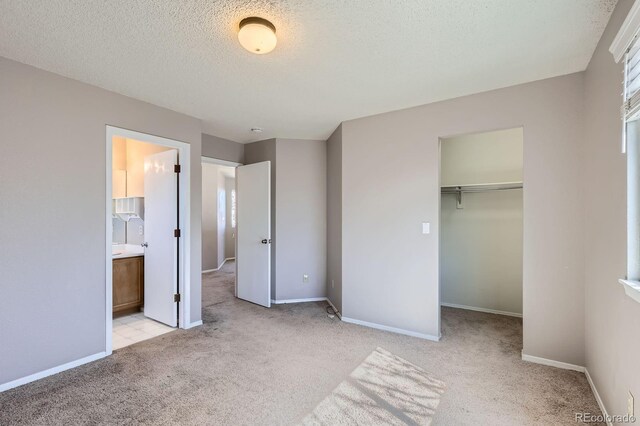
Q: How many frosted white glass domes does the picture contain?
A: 1